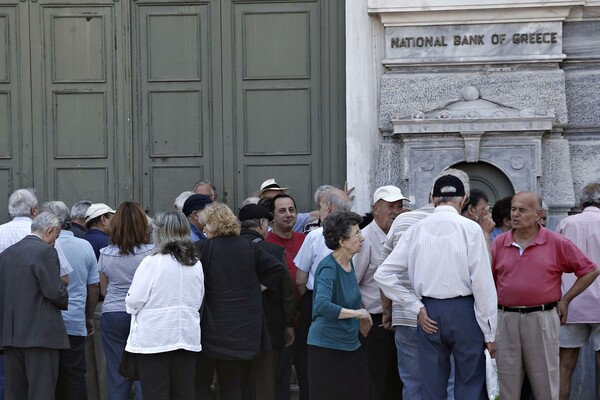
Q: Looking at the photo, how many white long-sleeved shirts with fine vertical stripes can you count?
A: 1